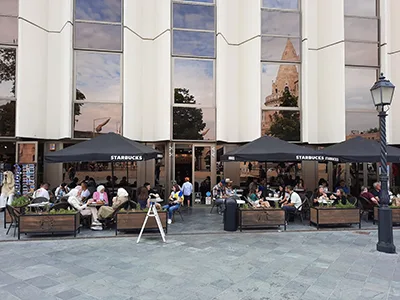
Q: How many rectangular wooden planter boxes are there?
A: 6